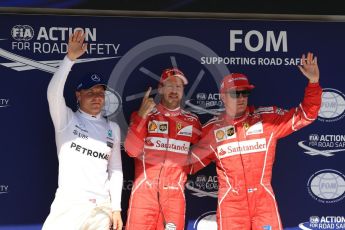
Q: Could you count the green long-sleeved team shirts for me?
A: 0